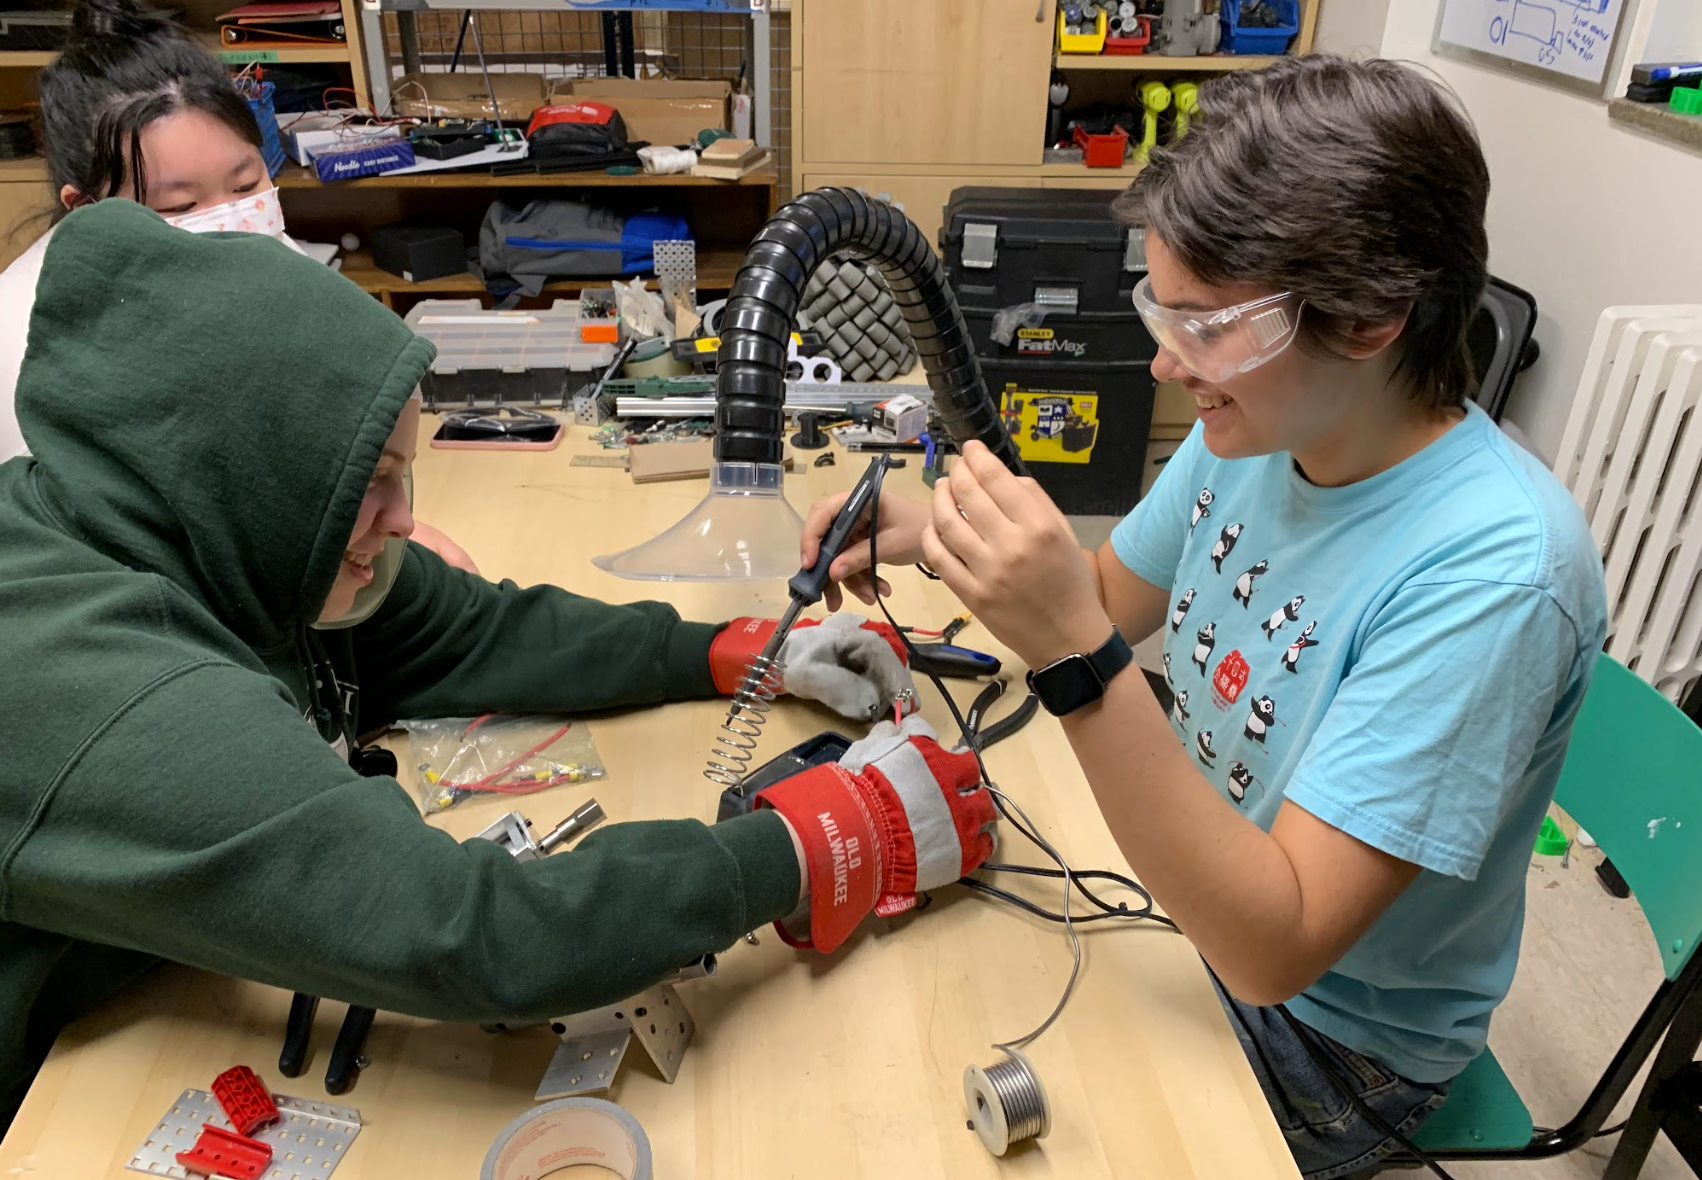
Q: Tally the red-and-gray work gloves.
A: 2